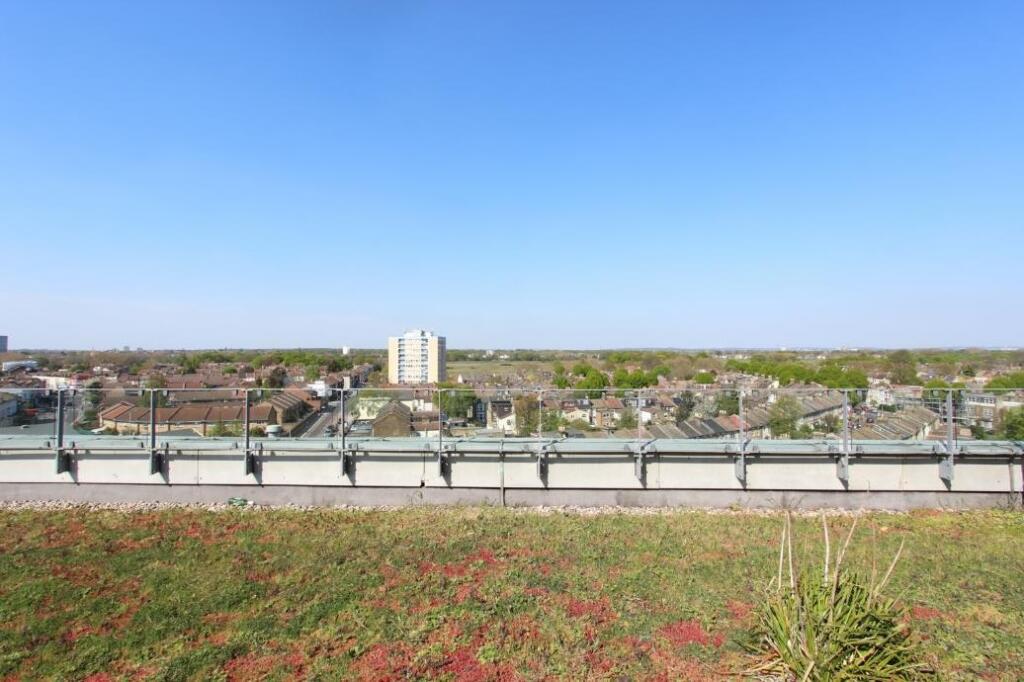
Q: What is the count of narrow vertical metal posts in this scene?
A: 10